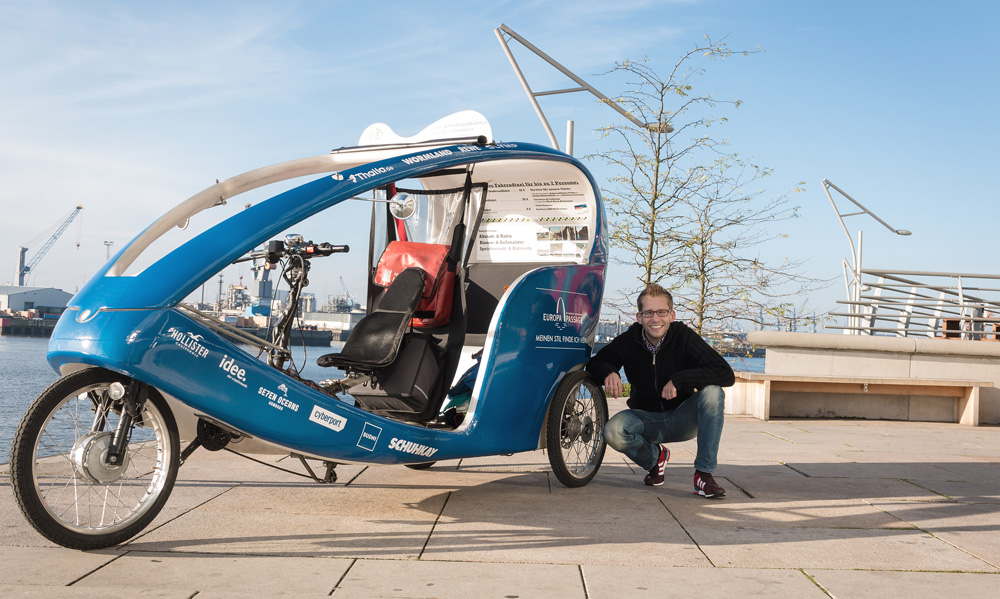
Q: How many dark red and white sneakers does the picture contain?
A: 2